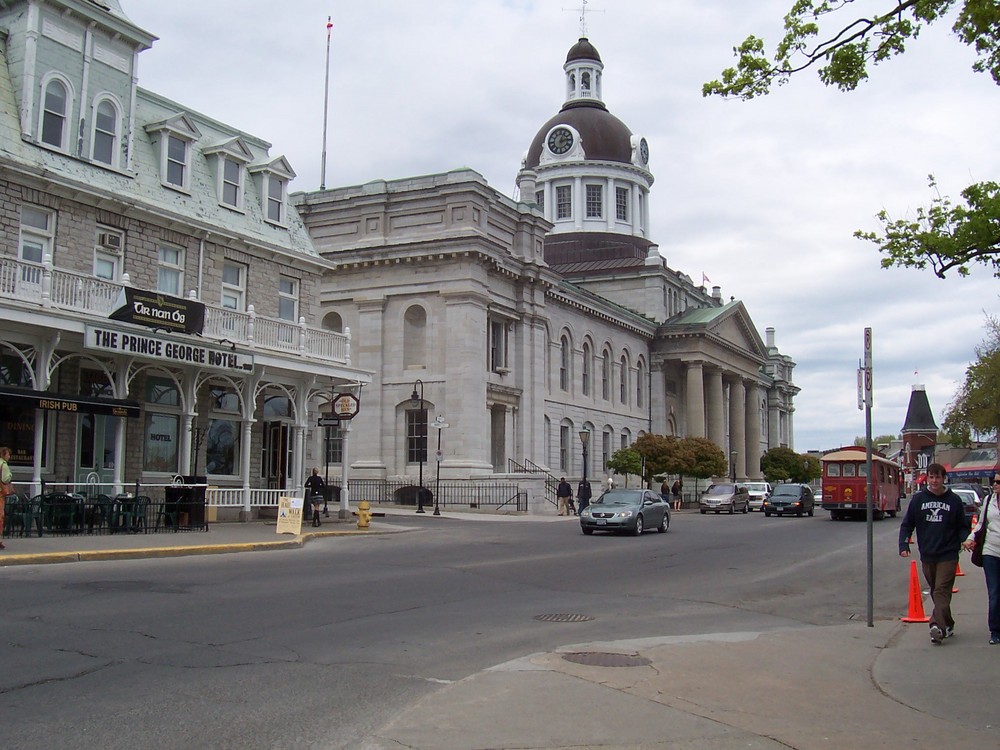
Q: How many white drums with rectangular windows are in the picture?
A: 1